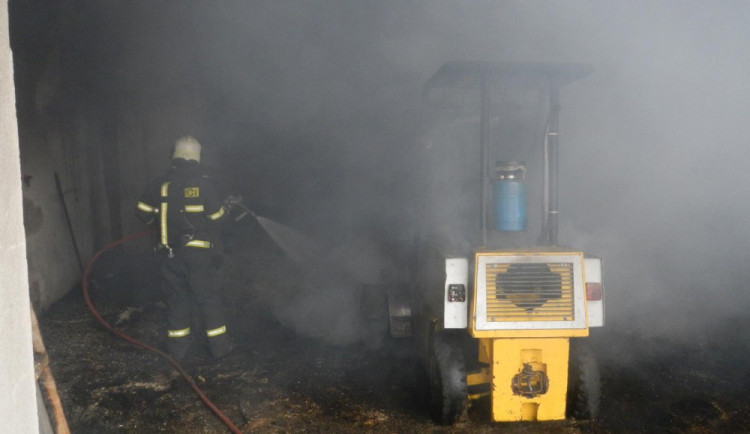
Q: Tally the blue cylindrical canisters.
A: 1